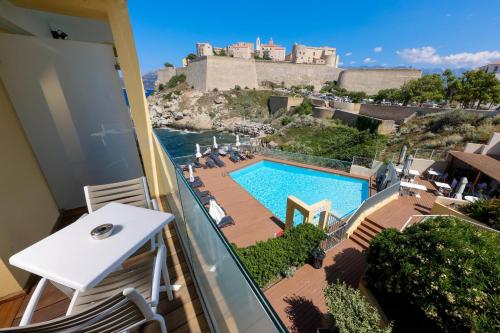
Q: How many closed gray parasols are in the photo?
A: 3